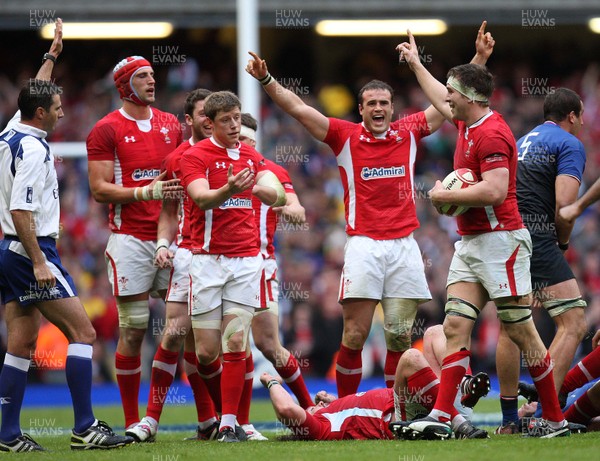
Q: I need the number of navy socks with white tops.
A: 2